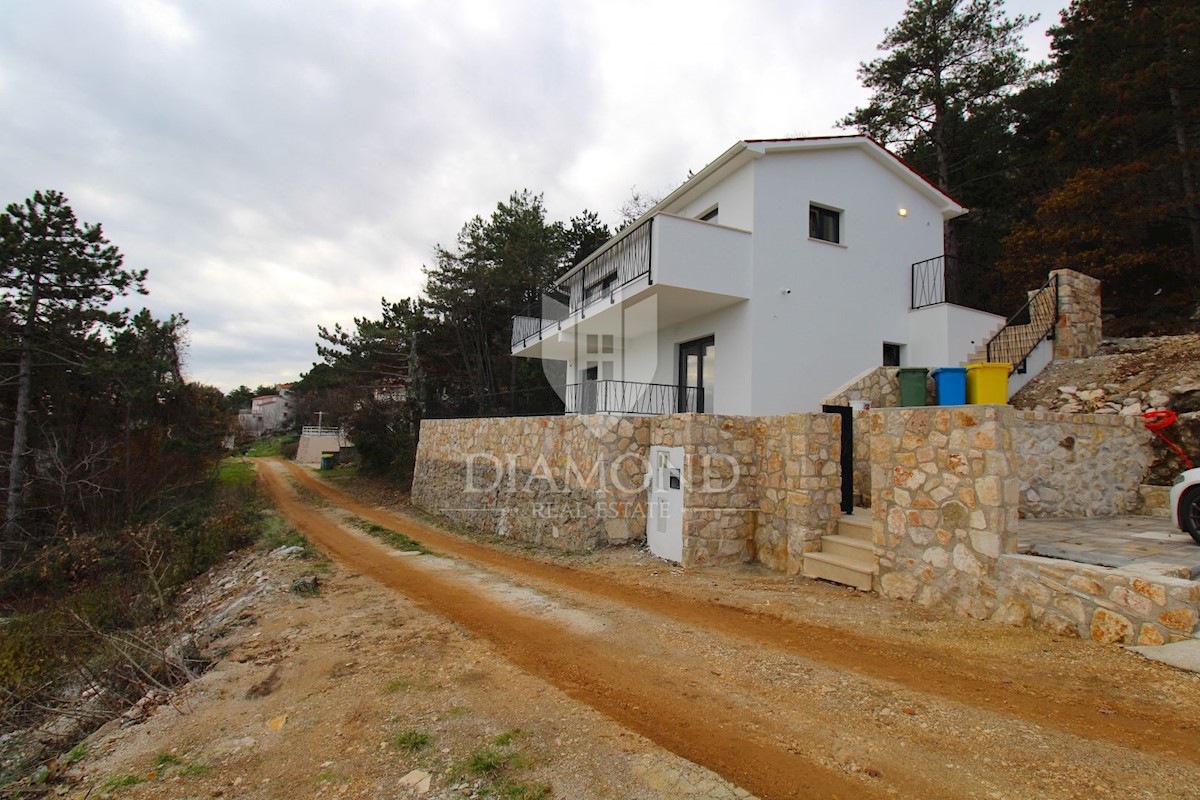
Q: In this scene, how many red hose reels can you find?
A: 1